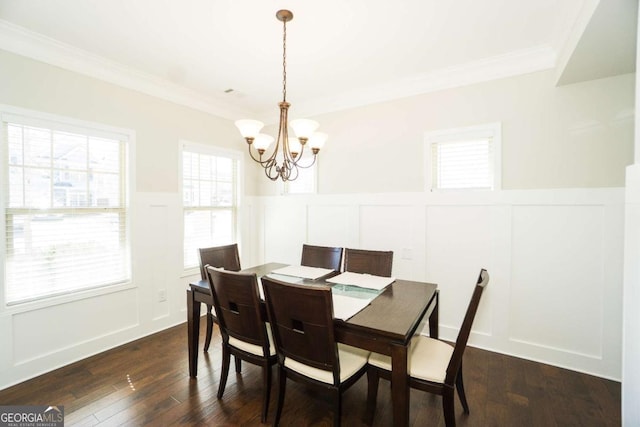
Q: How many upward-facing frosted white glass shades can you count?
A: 5